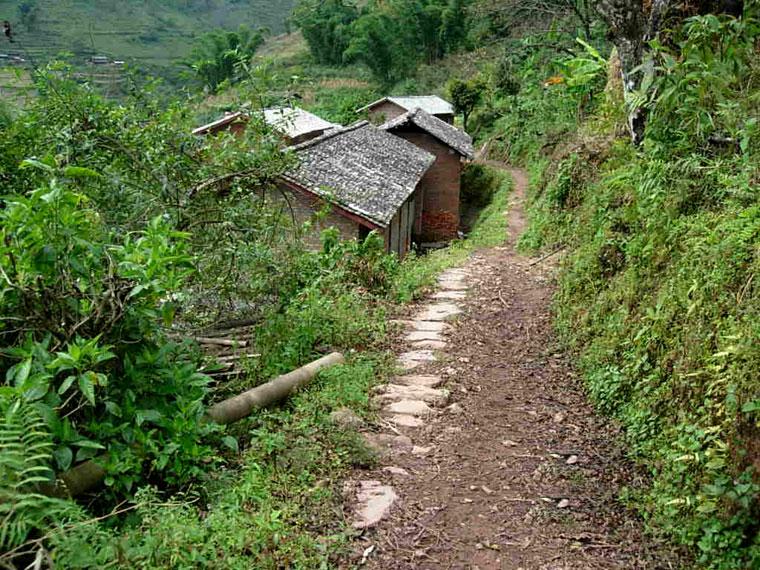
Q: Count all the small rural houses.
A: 4